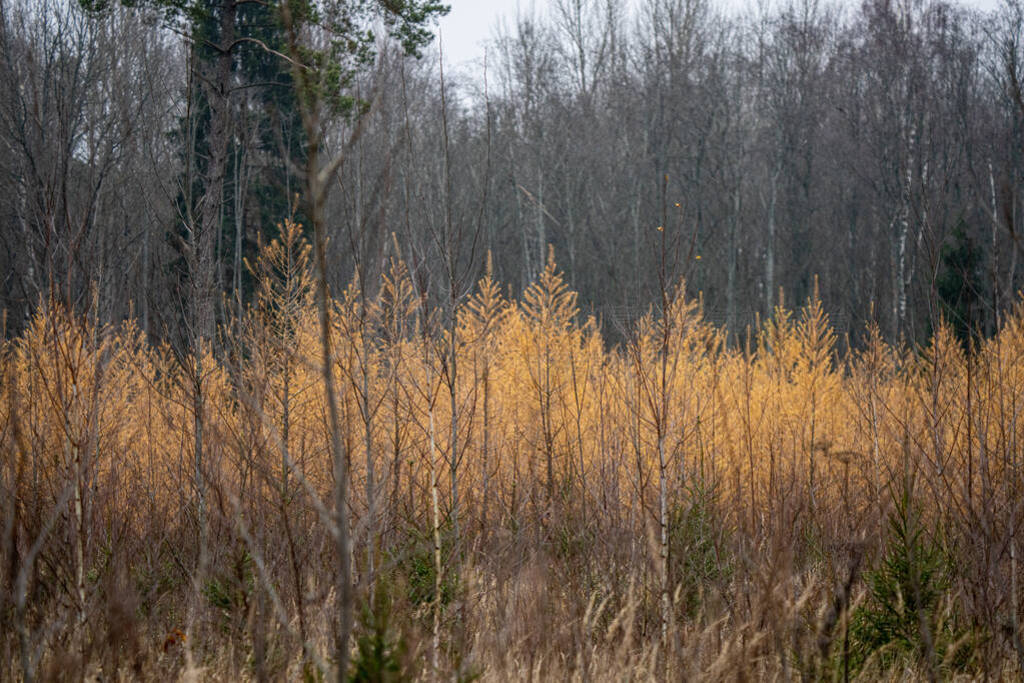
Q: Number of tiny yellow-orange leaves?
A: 3